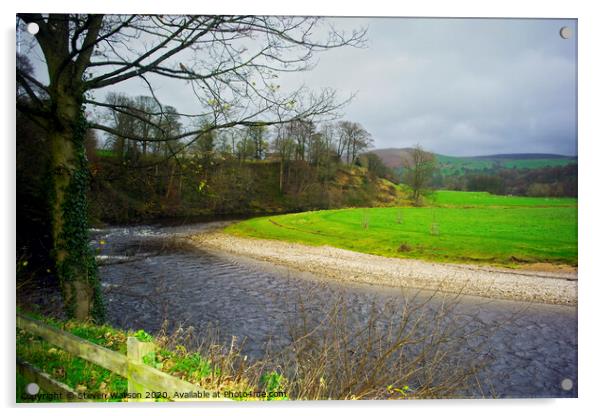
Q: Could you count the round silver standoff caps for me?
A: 4